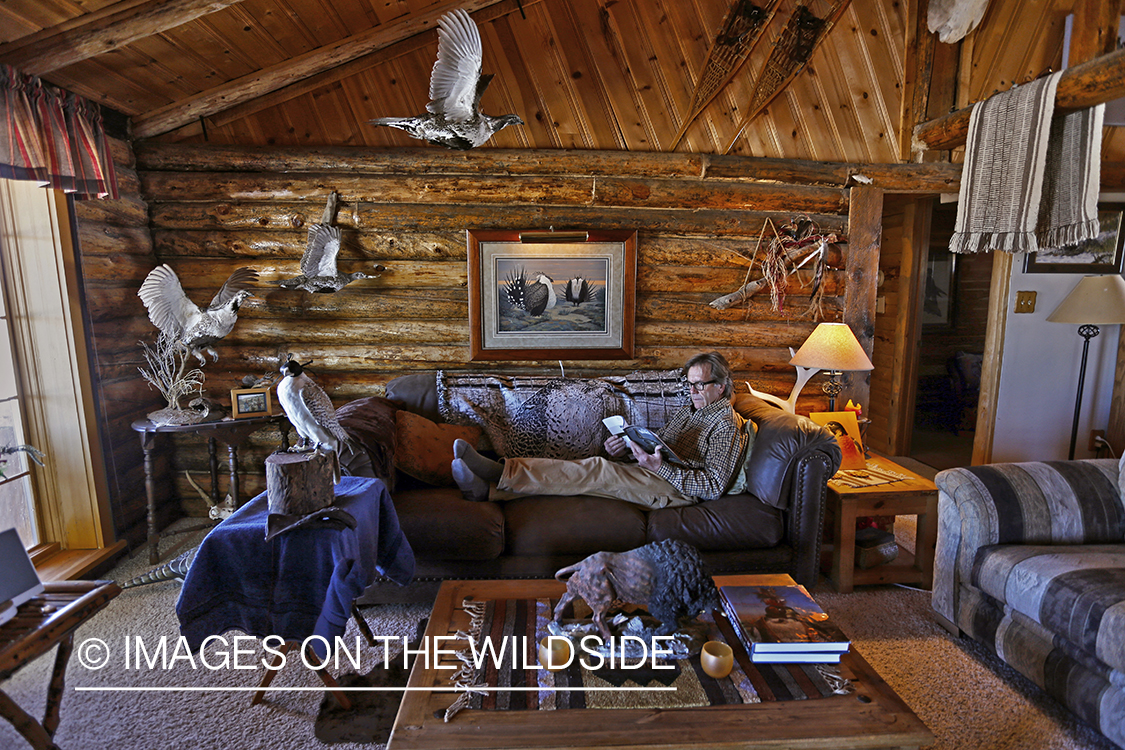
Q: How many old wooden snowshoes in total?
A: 2